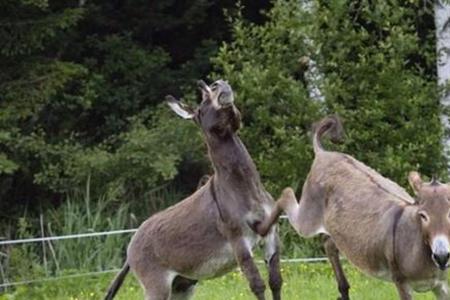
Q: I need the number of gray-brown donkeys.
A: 2